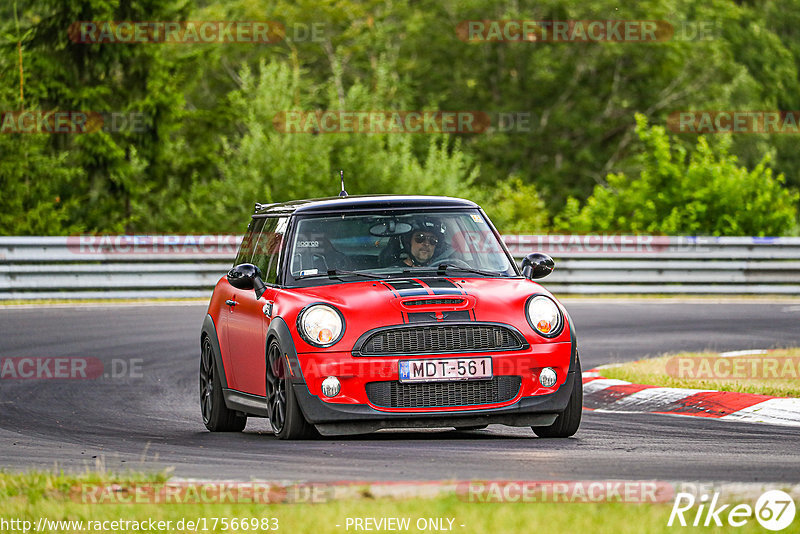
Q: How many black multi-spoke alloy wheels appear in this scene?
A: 2